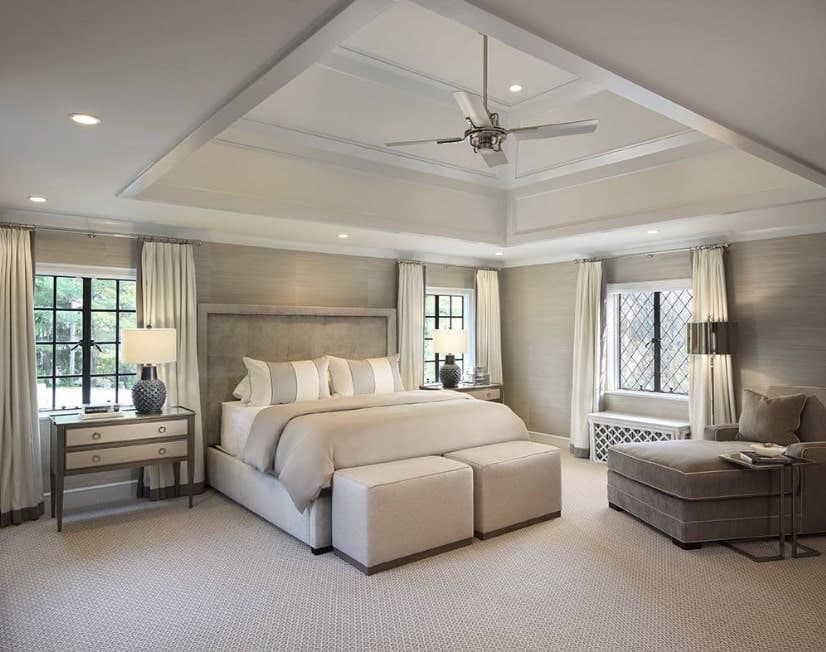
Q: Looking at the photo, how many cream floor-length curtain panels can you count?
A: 6